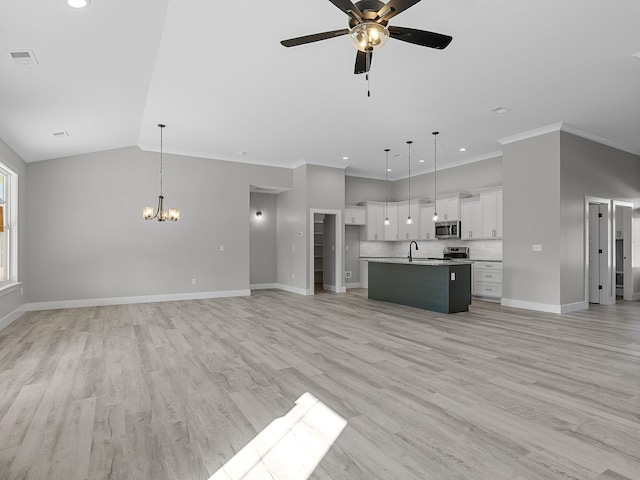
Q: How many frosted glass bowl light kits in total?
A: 1